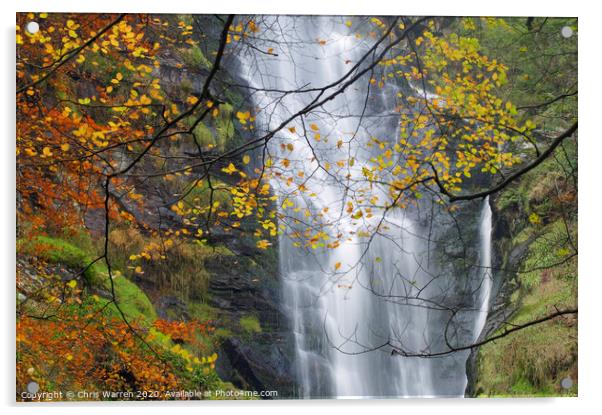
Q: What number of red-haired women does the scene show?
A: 0